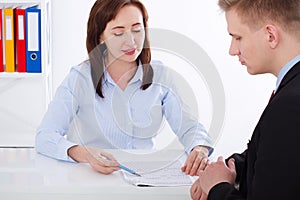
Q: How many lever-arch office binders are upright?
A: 4